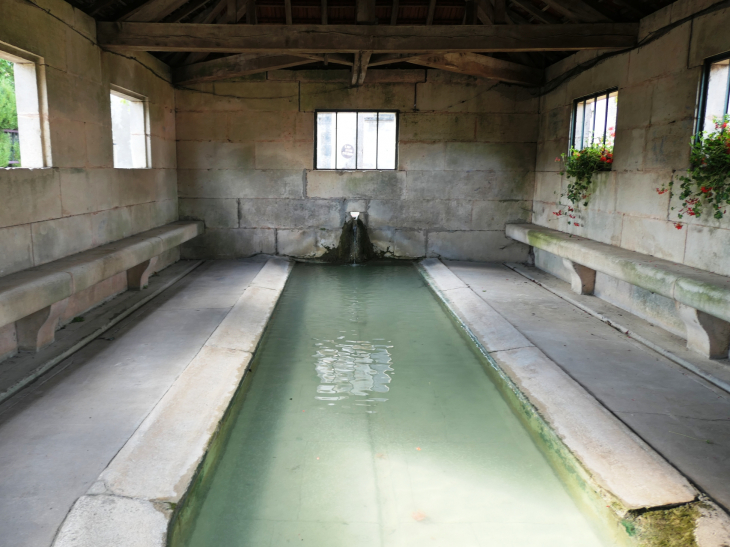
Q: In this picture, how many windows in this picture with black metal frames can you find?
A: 3